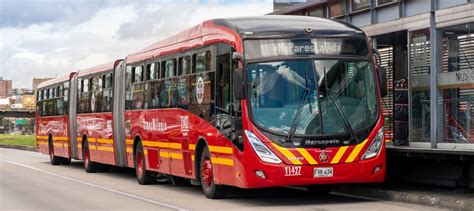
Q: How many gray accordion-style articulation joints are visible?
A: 2